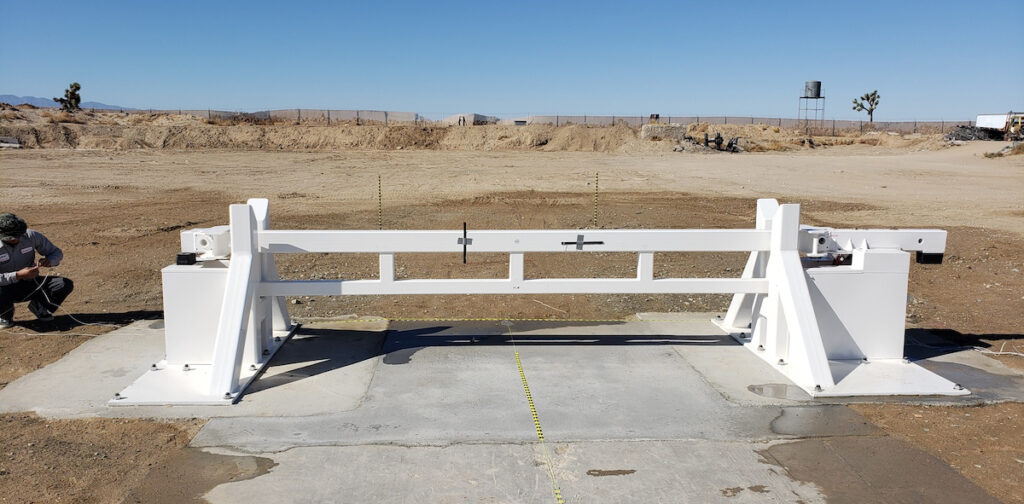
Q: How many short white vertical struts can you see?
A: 3